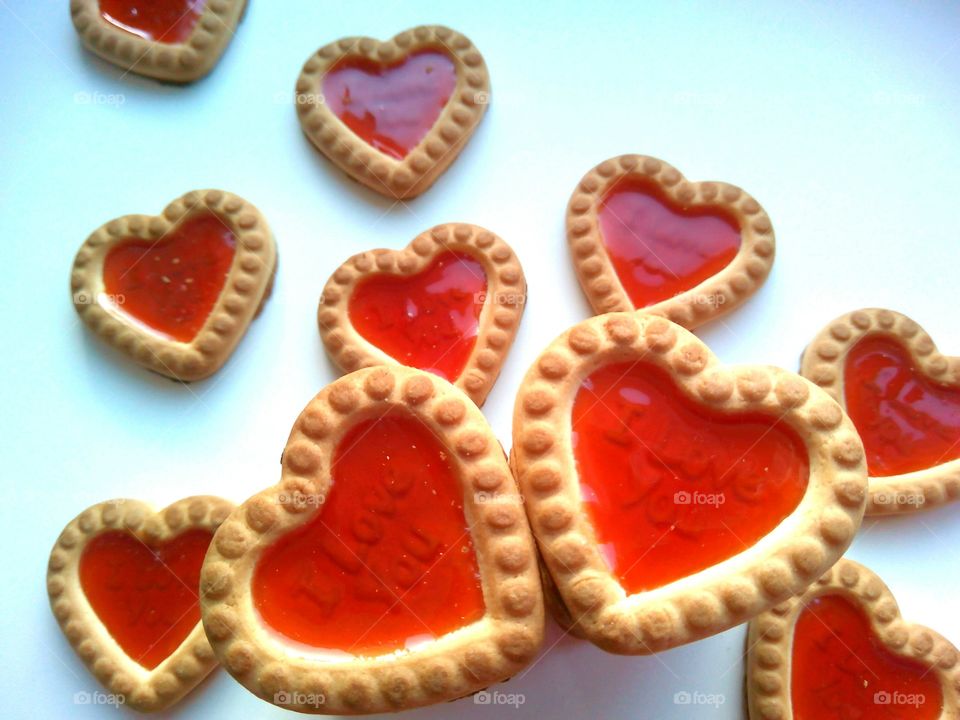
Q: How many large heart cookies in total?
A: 2